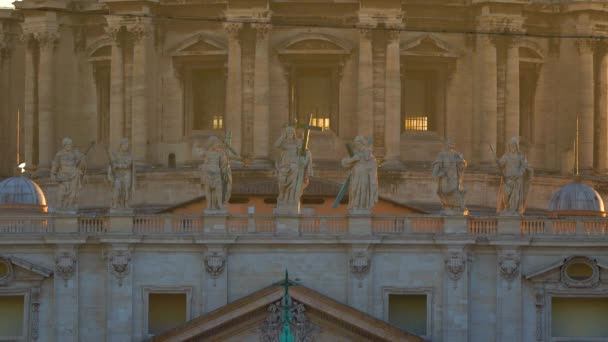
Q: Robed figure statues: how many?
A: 7